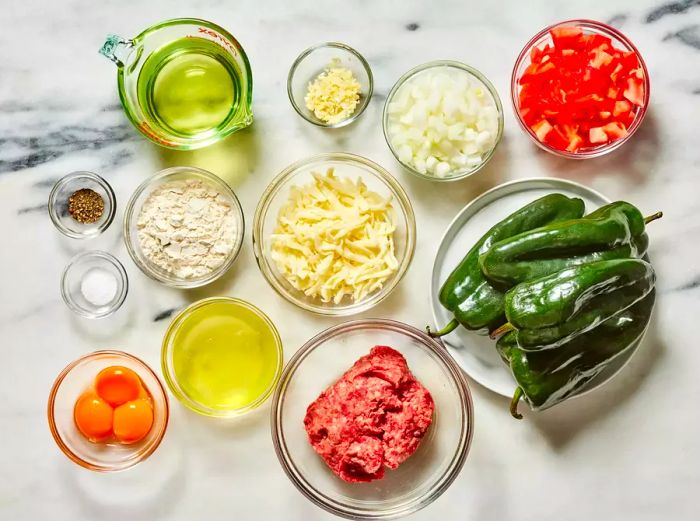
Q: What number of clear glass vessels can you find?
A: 11